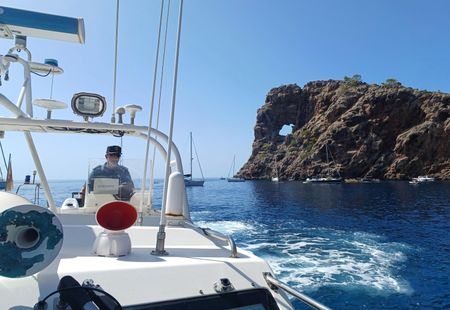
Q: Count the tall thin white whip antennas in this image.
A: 4